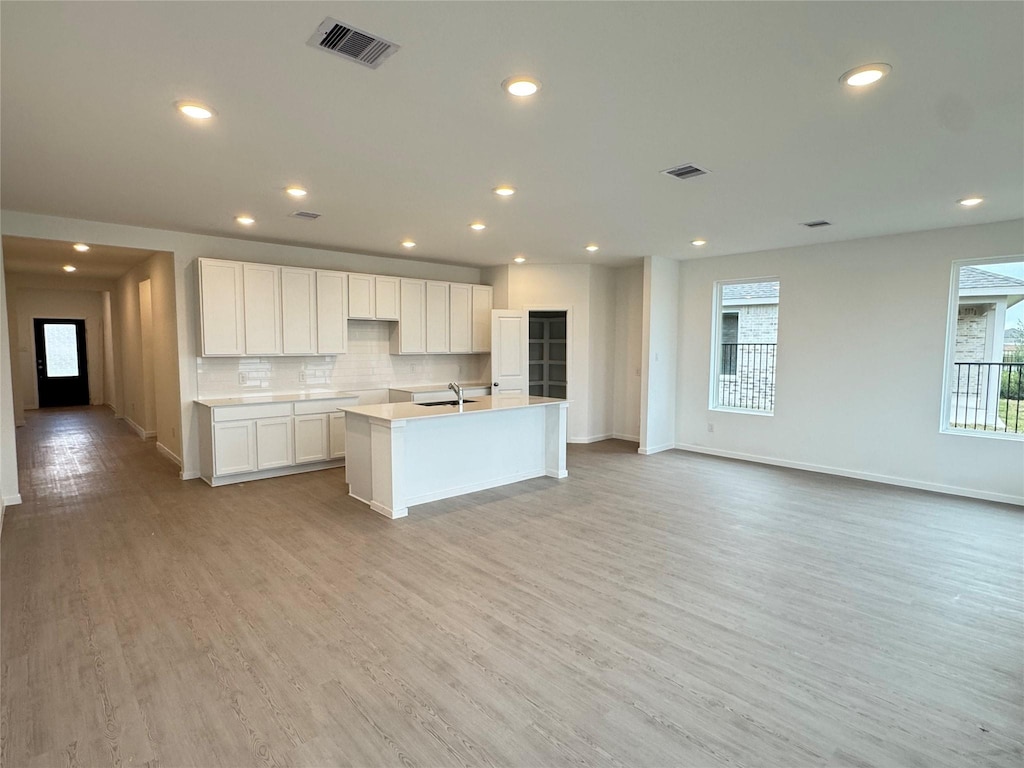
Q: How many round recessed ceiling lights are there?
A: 14